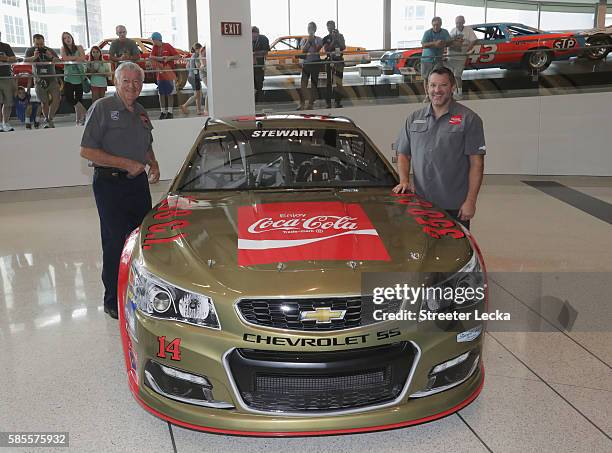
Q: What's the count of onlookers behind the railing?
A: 14